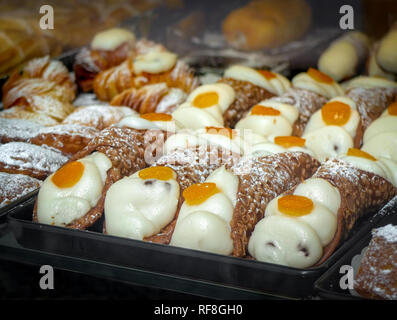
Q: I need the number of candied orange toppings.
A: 14